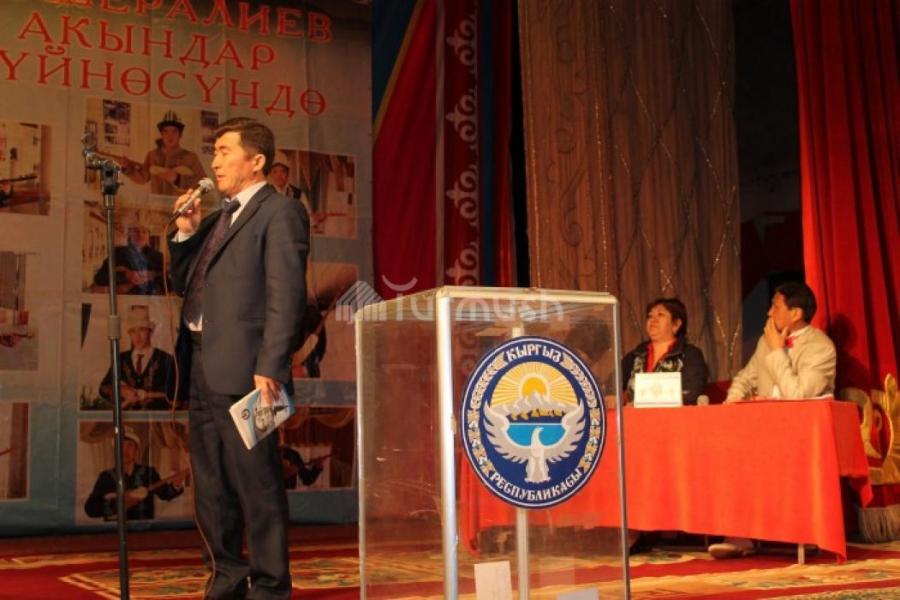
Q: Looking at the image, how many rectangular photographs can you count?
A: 10